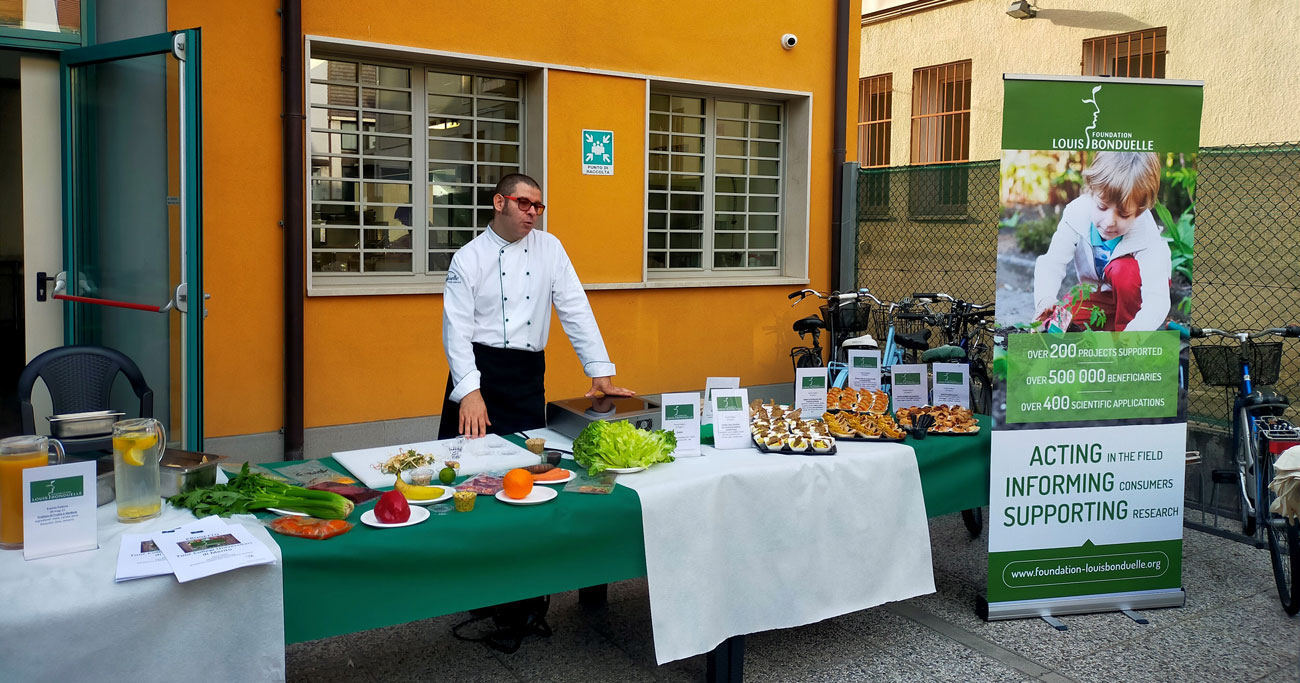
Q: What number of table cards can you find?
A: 8